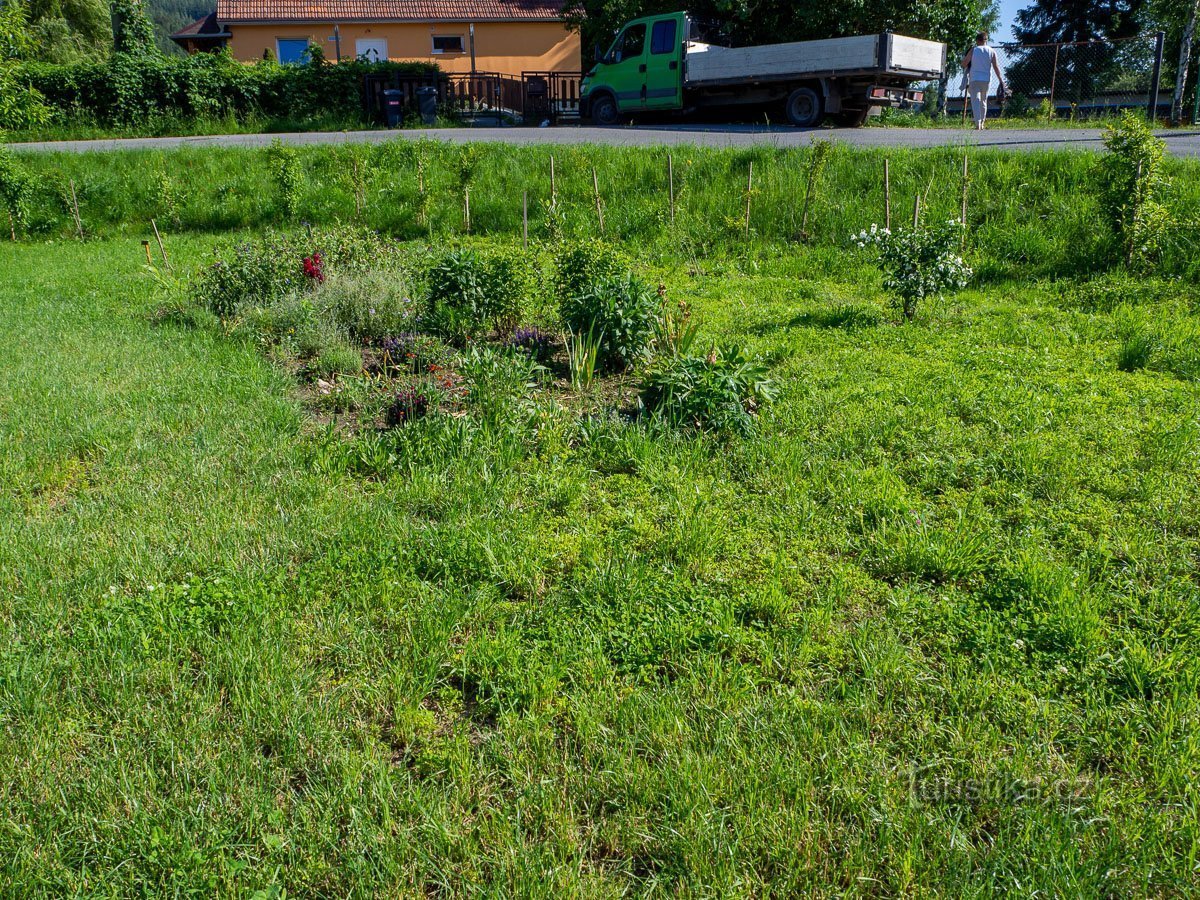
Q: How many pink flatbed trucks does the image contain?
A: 0